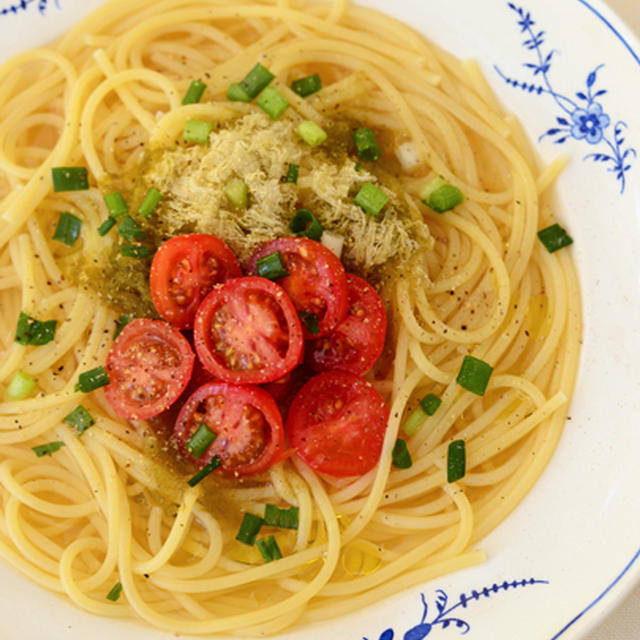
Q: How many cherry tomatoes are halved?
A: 7